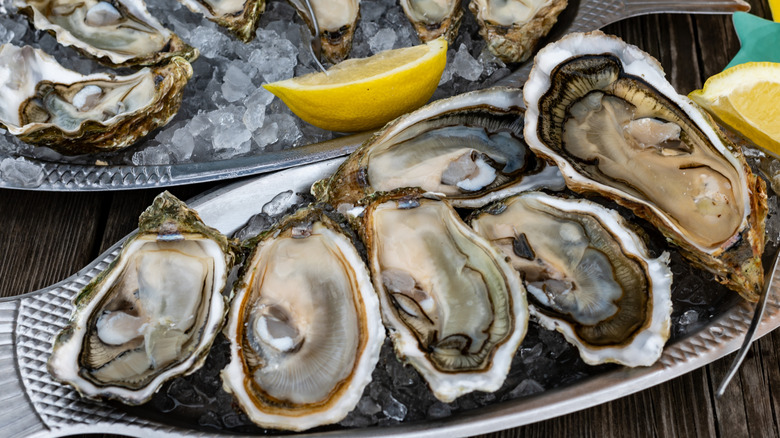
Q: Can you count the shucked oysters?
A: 12